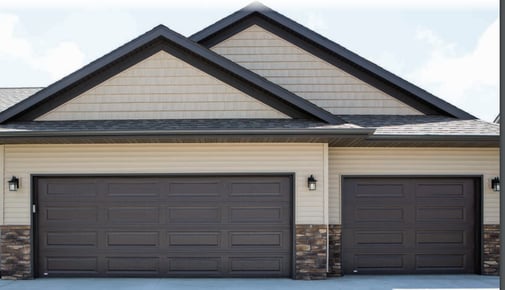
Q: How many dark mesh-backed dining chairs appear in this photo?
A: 0